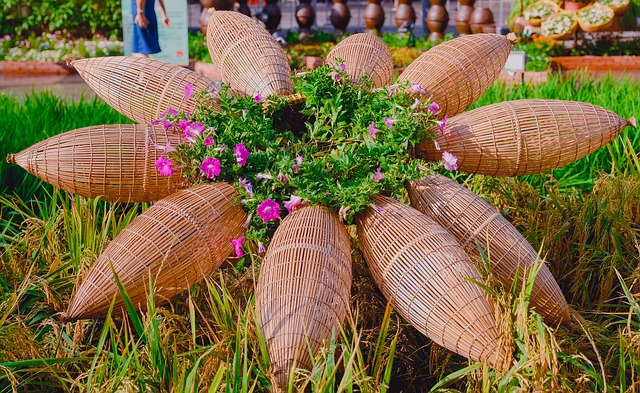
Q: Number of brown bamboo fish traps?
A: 10